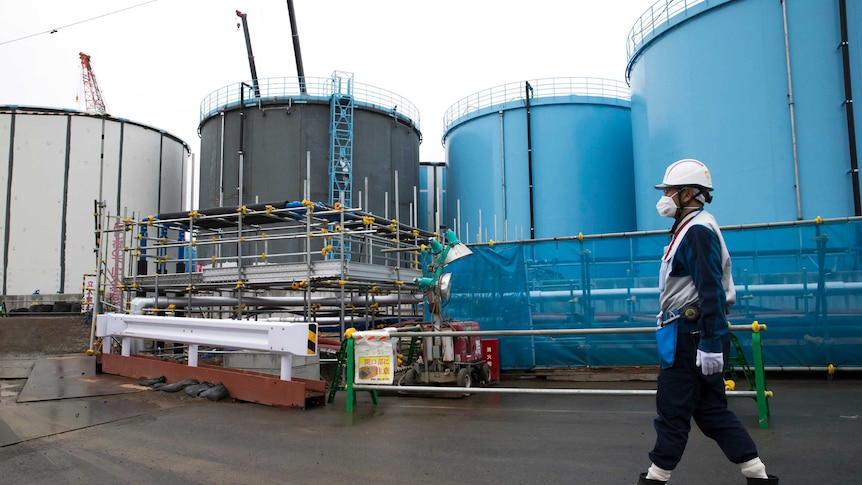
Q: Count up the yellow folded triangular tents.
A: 0